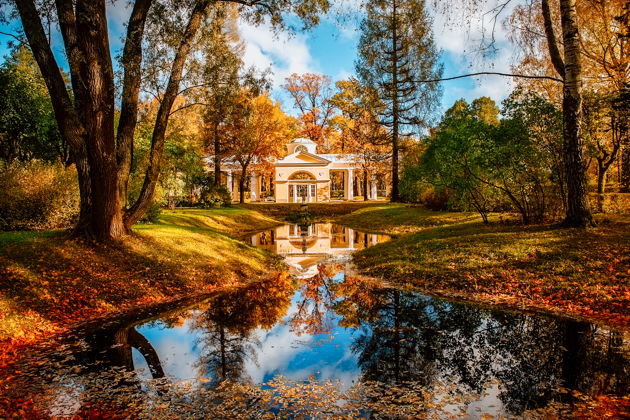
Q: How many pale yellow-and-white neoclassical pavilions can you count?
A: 1